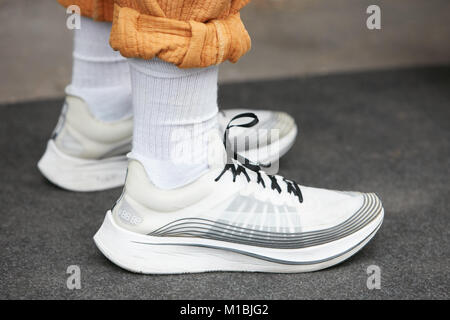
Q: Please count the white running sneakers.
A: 2